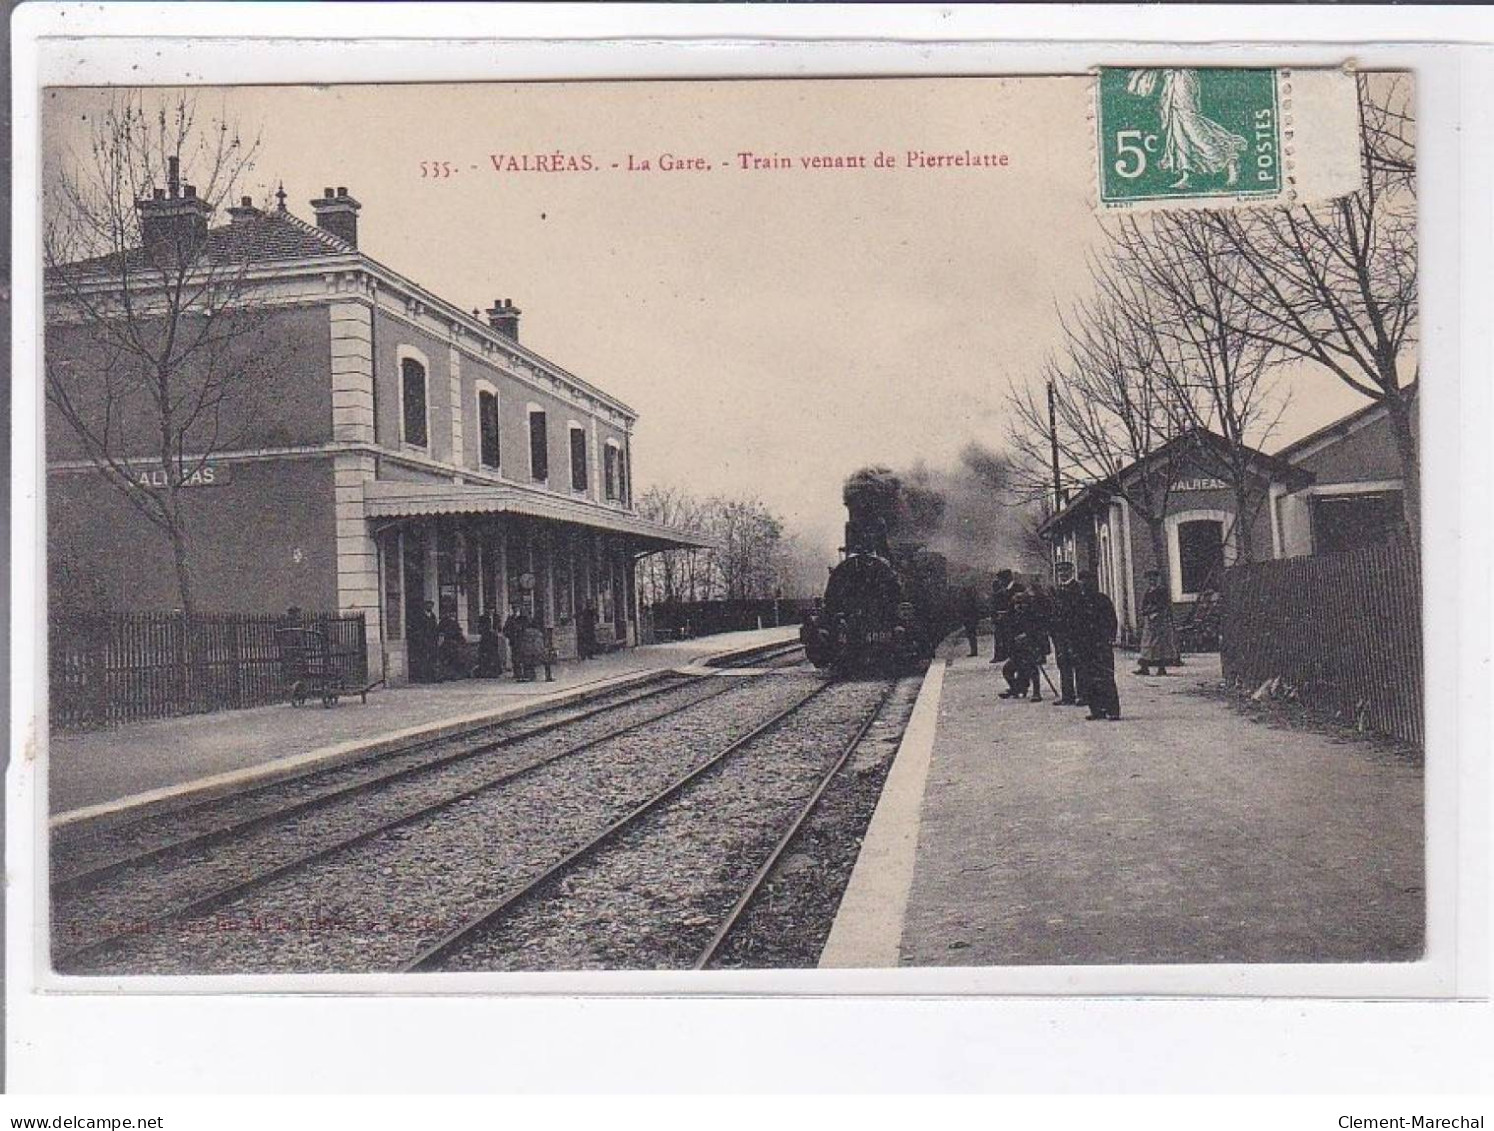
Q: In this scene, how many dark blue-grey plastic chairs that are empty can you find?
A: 0